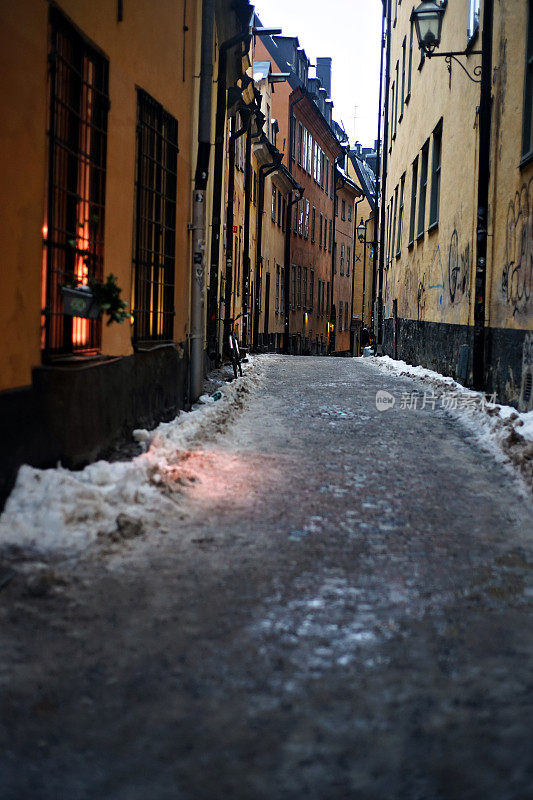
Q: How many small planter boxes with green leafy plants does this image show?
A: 1